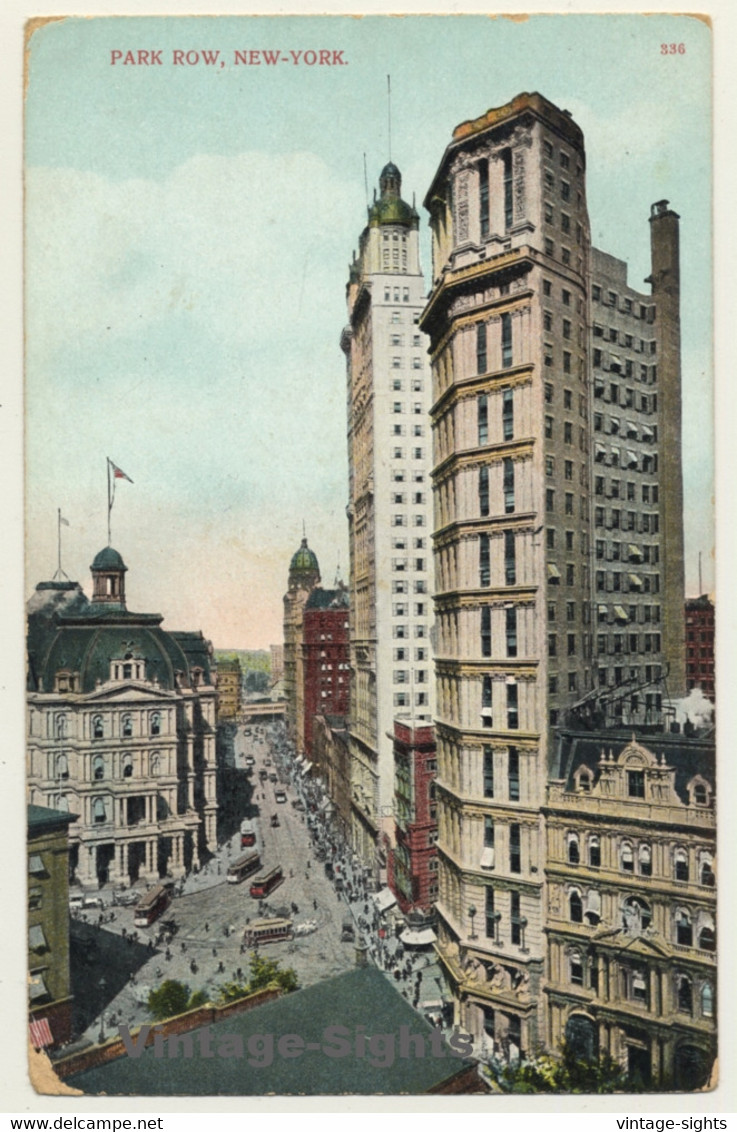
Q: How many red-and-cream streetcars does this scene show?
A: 5